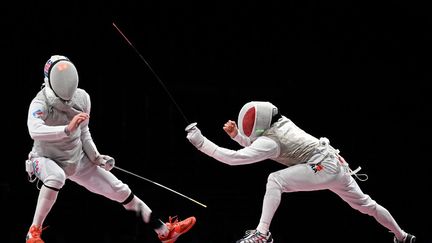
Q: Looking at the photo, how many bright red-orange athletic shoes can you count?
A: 2